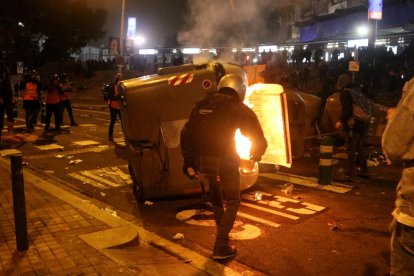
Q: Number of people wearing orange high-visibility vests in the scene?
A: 4